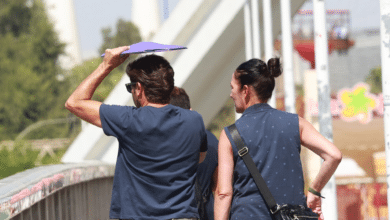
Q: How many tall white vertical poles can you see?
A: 6